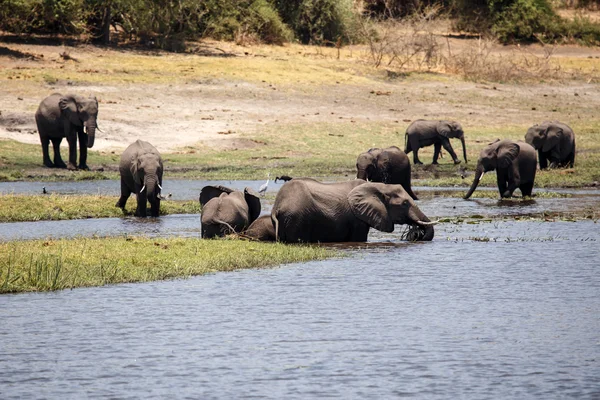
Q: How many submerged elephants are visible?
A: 3